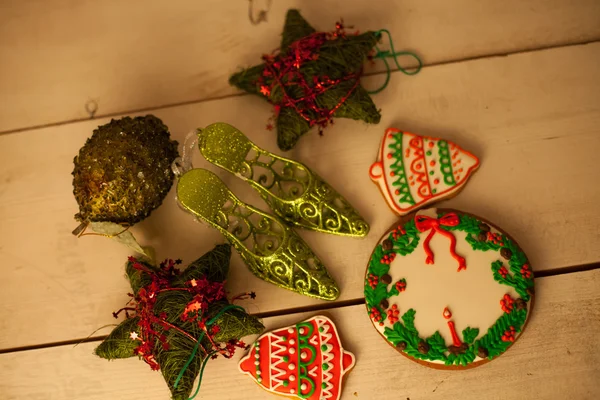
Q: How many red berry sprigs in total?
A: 11